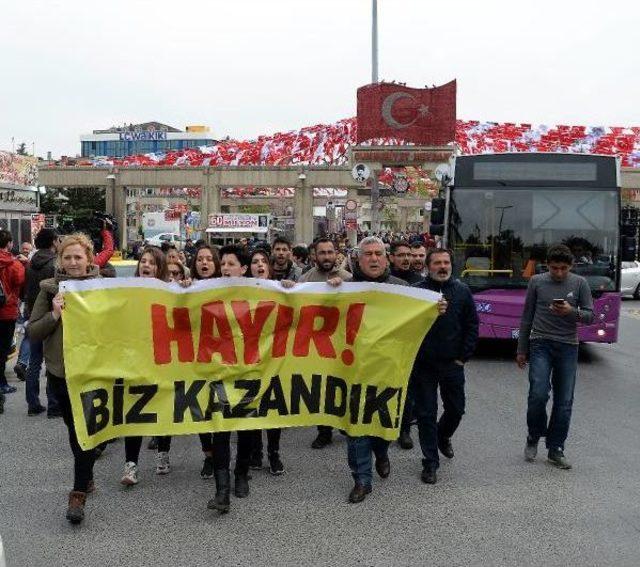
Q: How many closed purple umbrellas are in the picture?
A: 0